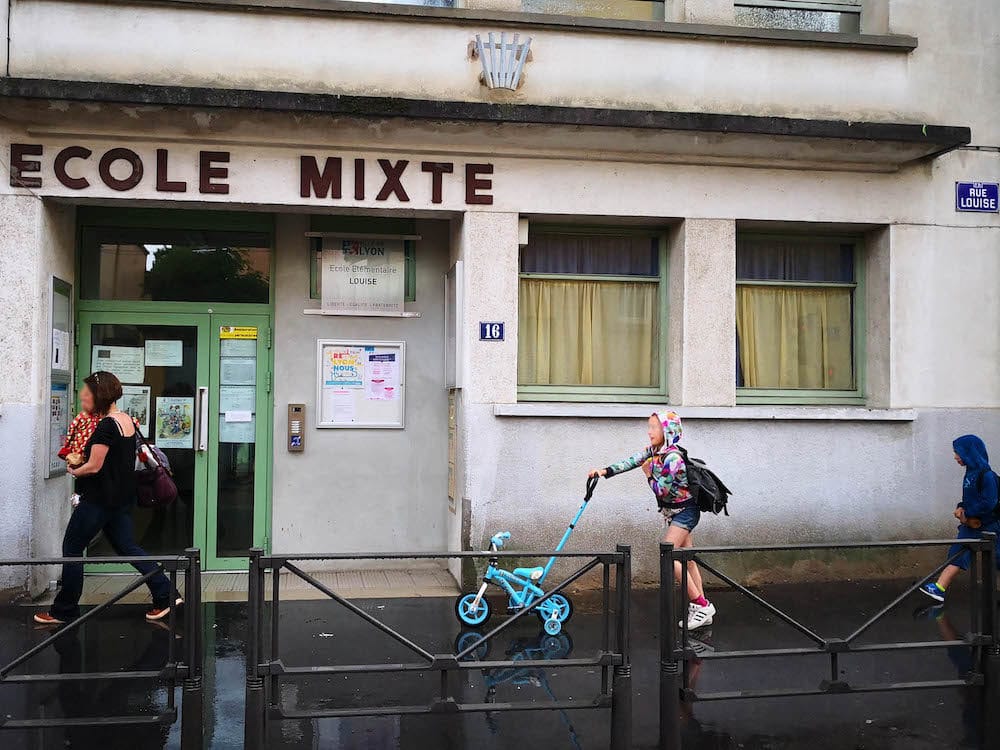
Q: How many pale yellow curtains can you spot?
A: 2